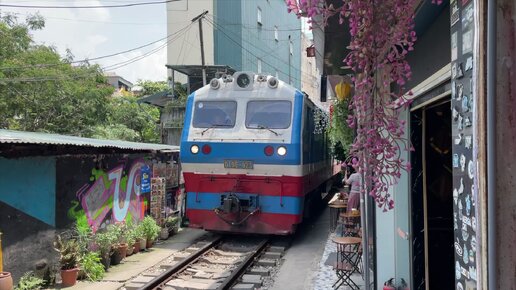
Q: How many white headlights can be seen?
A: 2